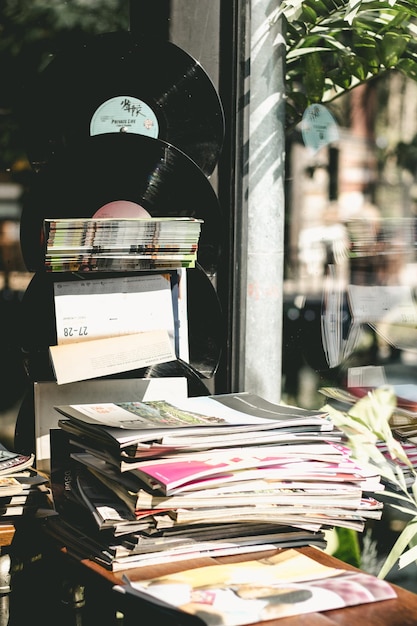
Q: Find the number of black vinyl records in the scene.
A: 4